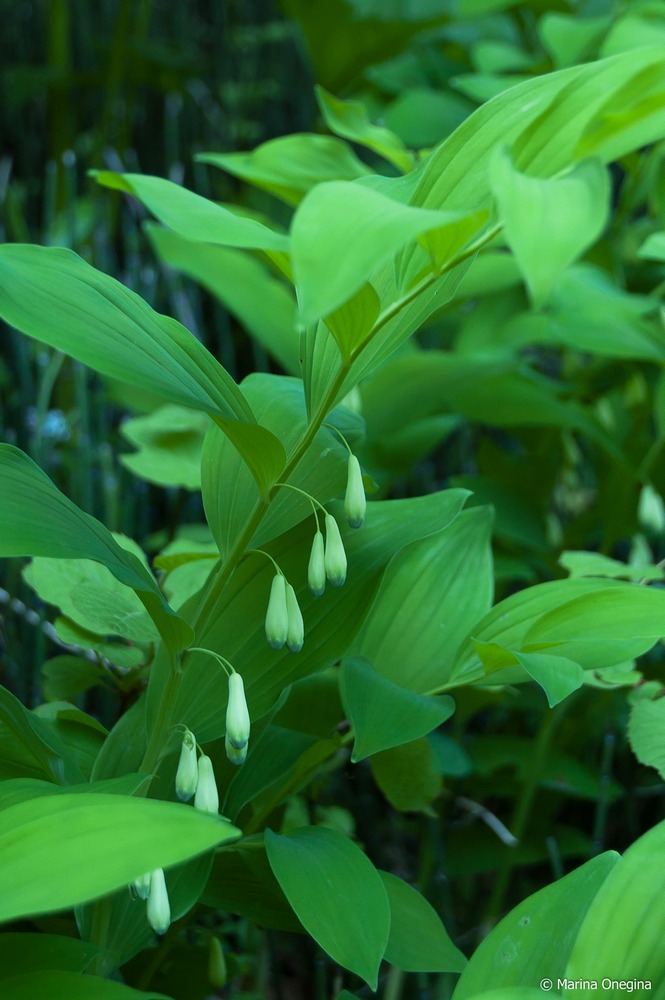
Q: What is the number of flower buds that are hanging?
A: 11